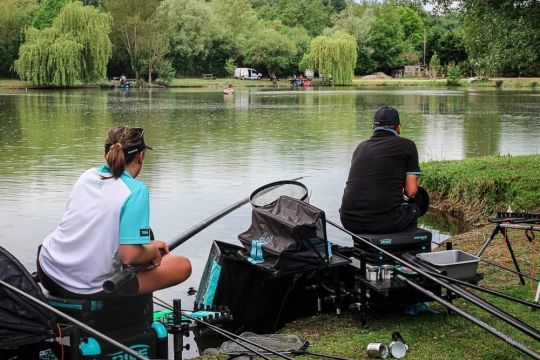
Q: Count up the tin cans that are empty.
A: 2